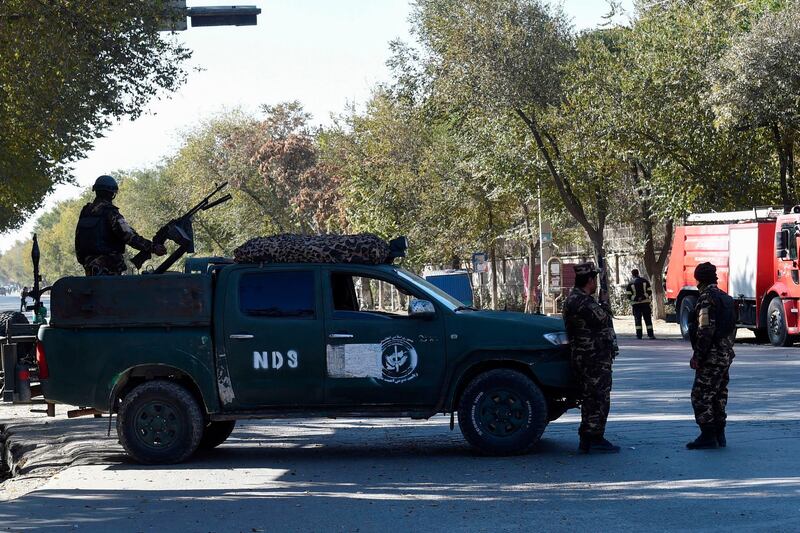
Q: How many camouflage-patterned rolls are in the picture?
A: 1